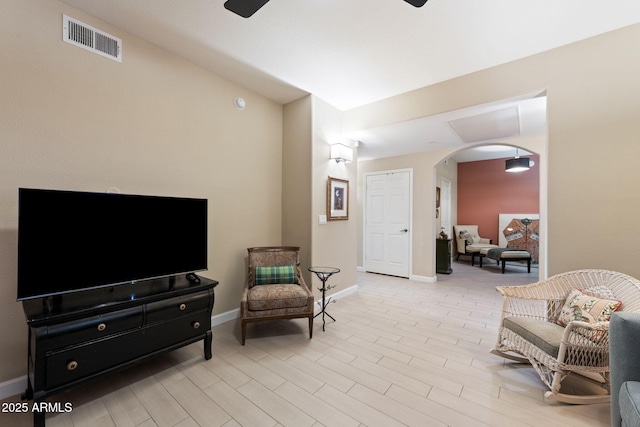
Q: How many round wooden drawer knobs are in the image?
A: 4